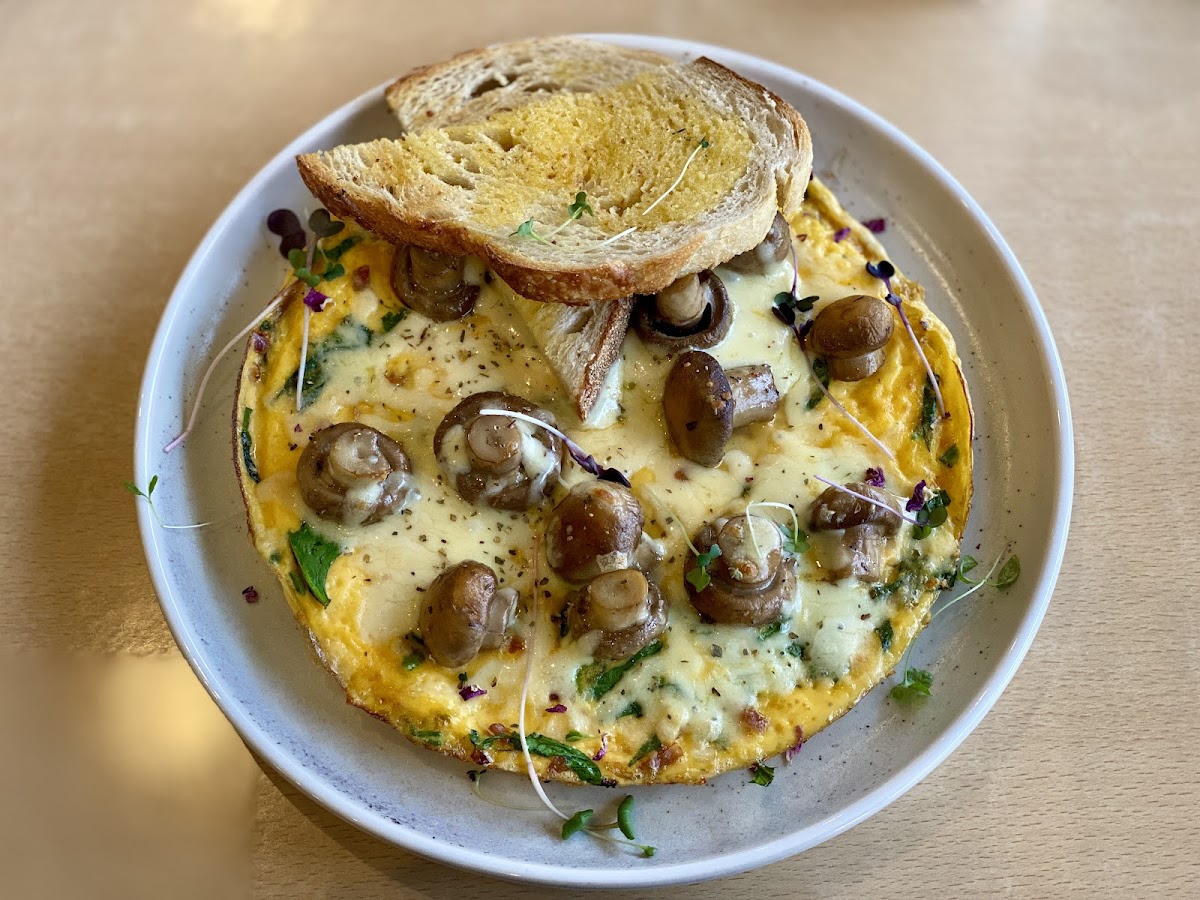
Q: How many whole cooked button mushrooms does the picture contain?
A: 12